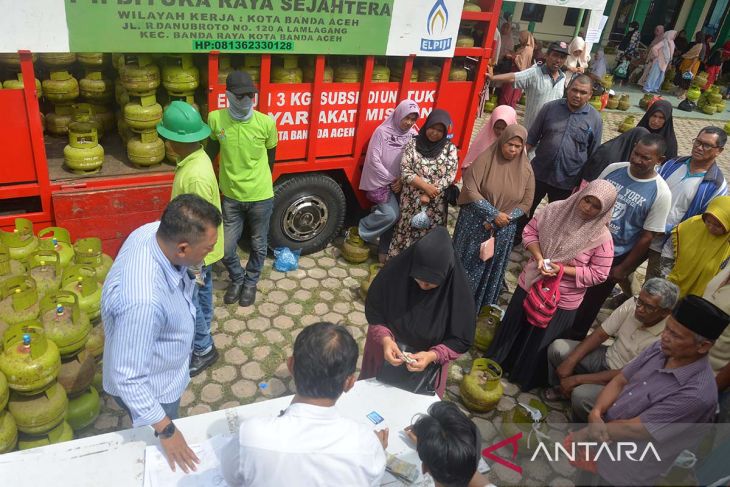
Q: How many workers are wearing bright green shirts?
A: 2